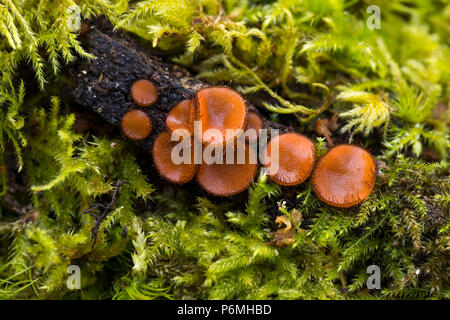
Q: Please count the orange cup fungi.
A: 9